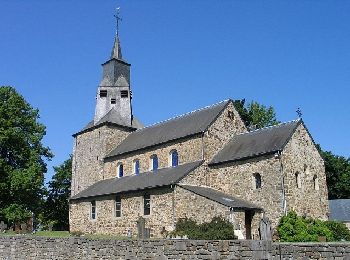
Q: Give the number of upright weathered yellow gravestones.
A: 0